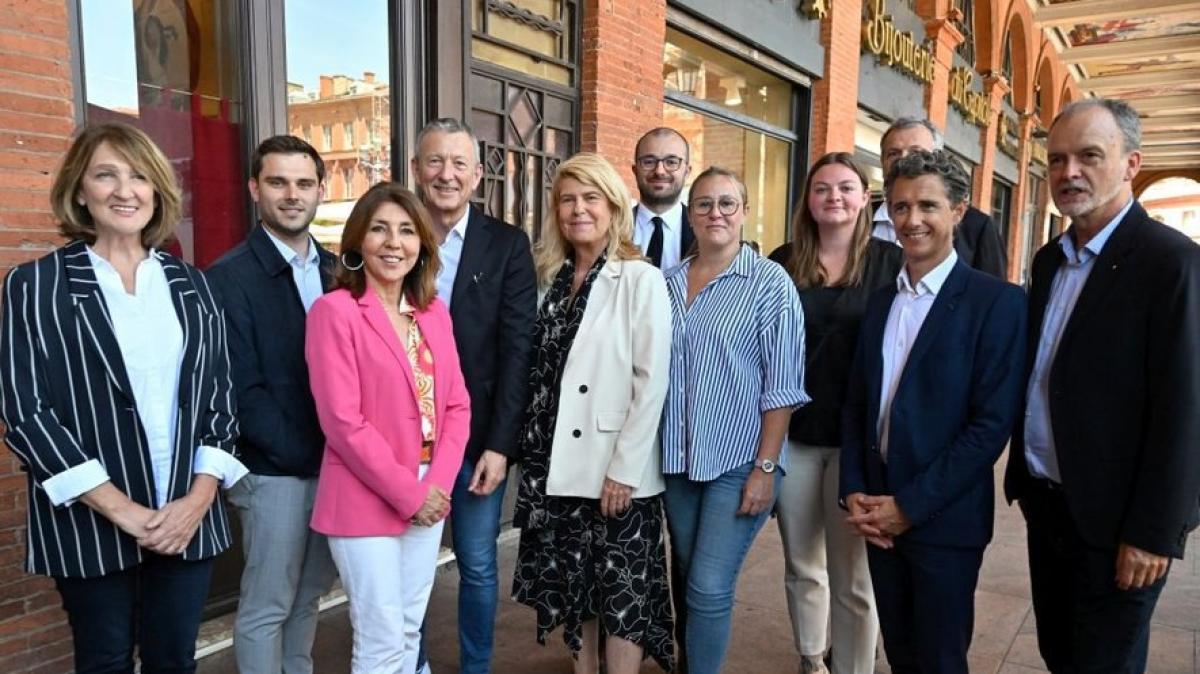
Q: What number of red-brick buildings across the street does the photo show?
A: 1